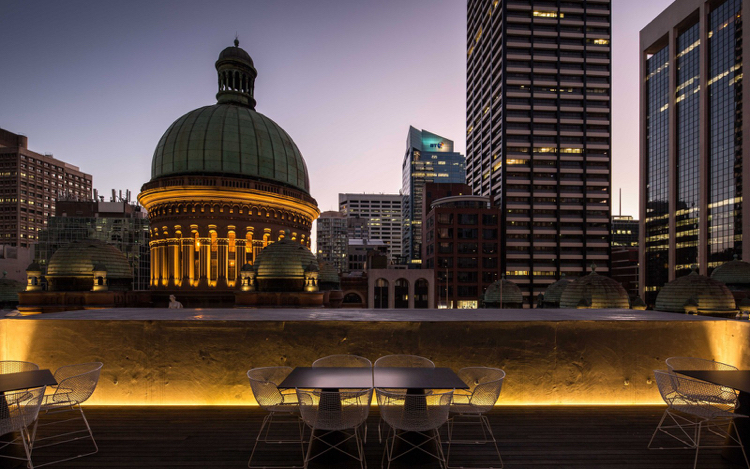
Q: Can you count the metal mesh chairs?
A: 11